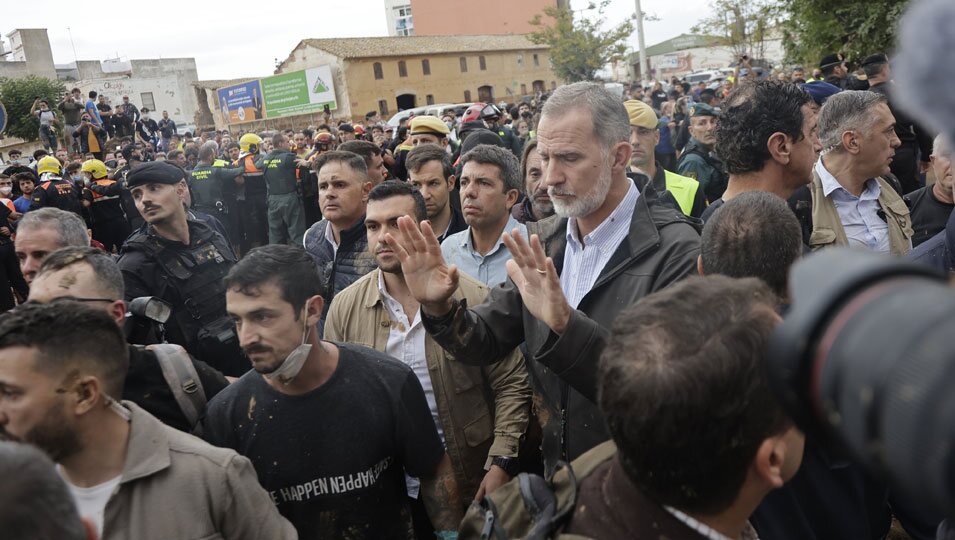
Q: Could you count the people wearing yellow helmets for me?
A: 3